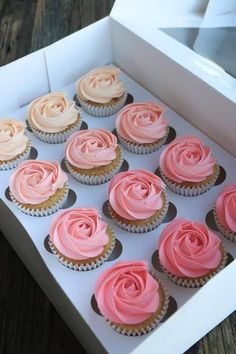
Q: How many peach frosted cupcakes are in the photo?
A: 3